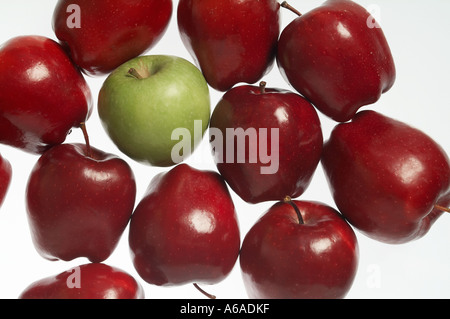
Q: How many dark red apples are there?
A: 11